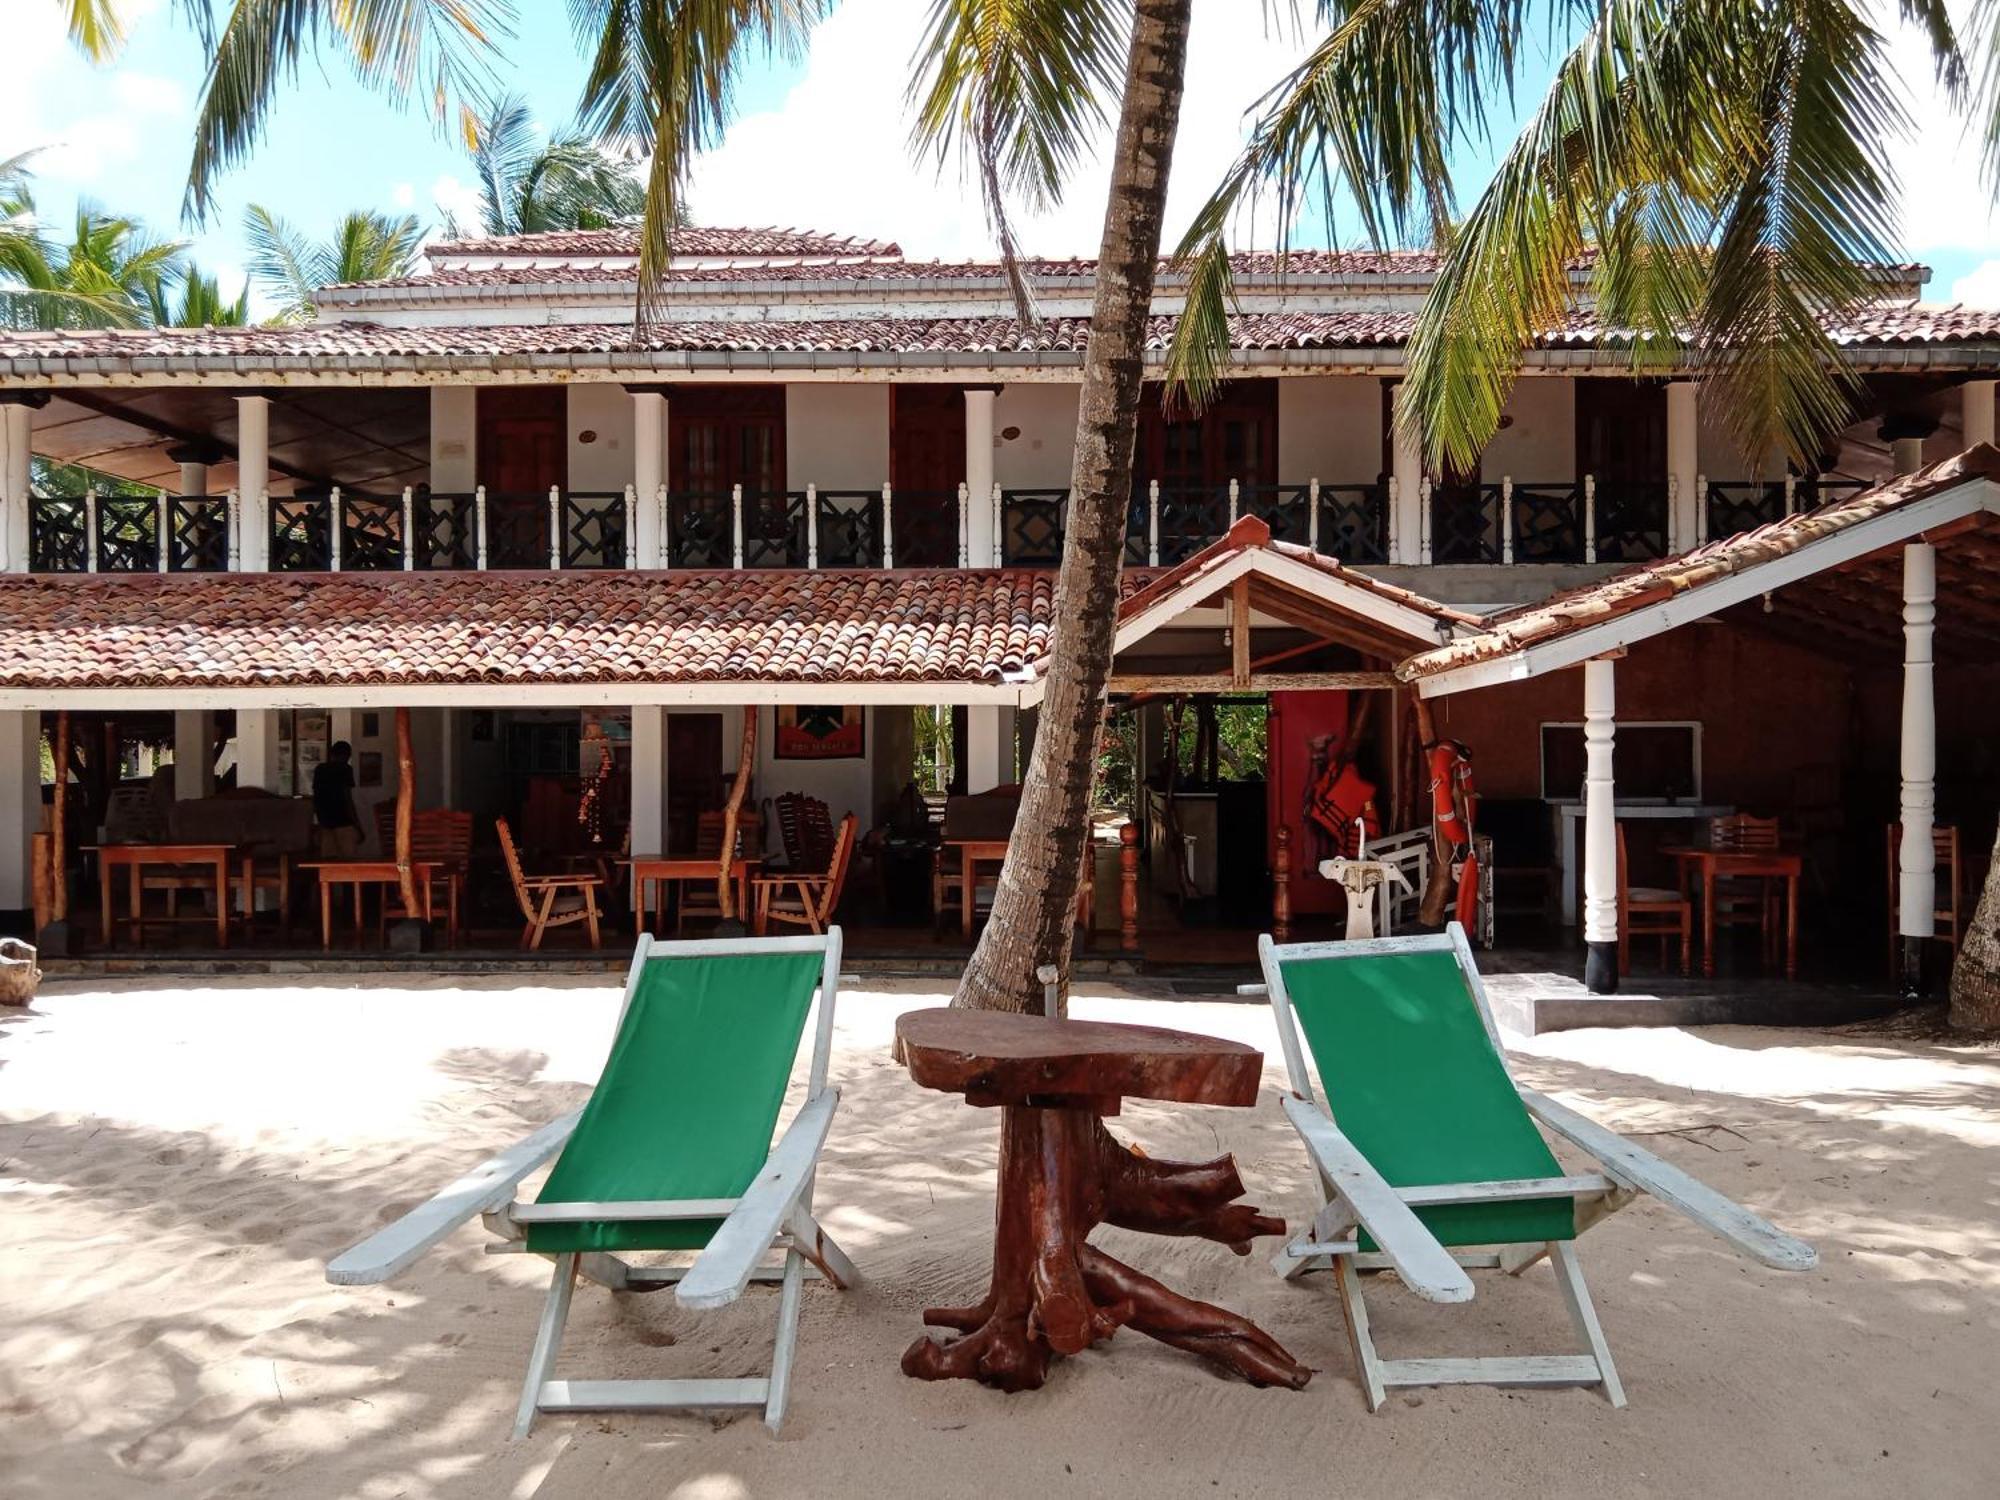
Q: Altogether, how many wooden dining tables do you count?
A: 5